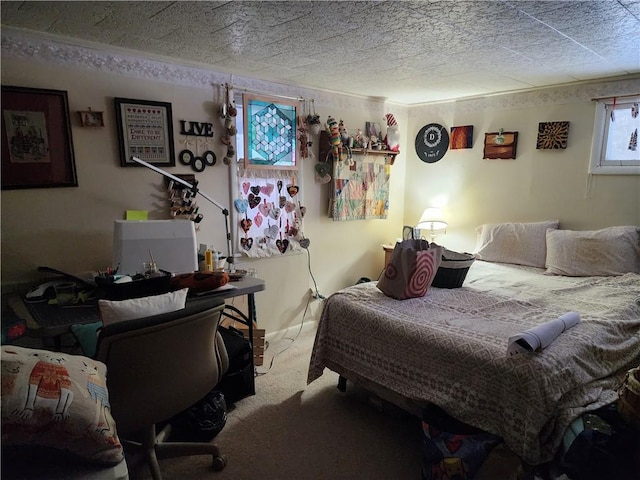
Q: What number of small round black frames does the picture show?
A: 3